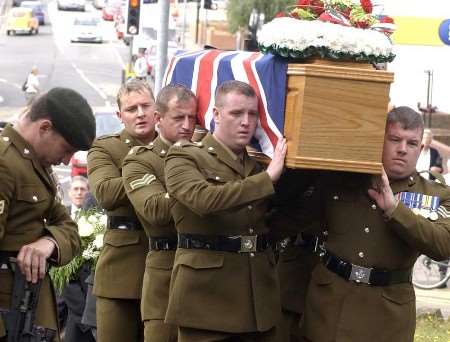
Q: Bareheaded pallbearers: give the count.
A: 4